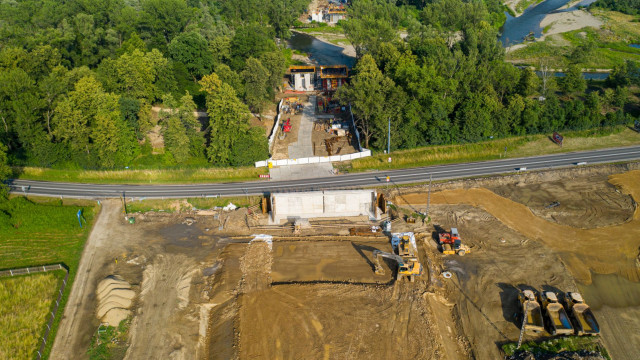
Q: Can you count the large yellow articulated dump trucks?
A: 3